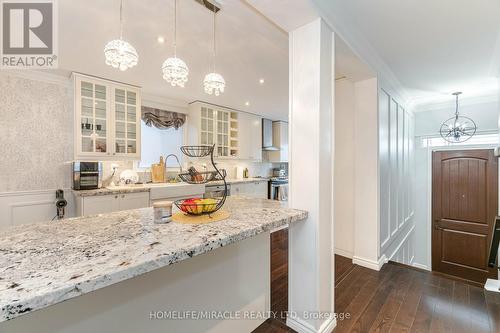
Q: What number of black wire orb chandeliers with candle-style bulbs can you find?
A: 1